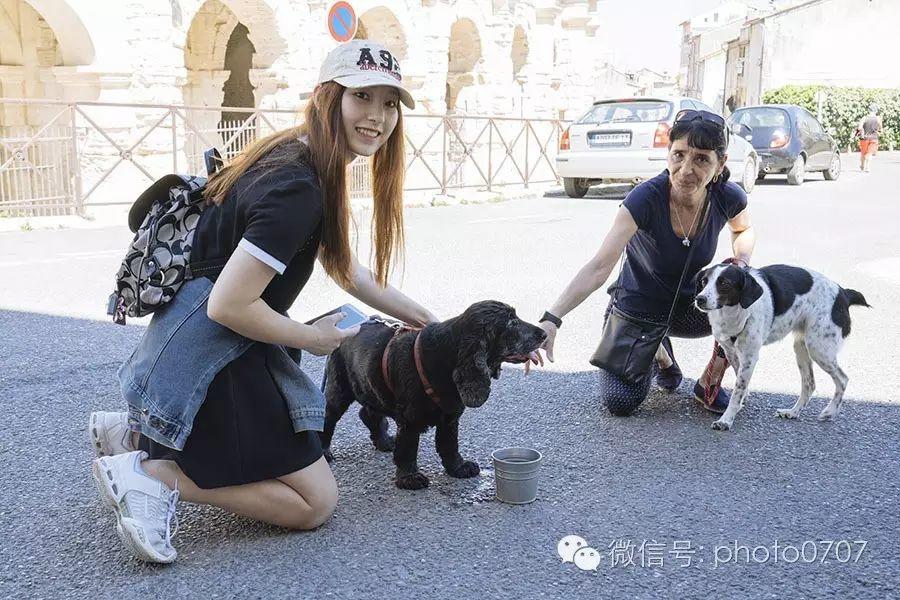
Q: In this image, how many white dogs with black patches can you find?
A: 1